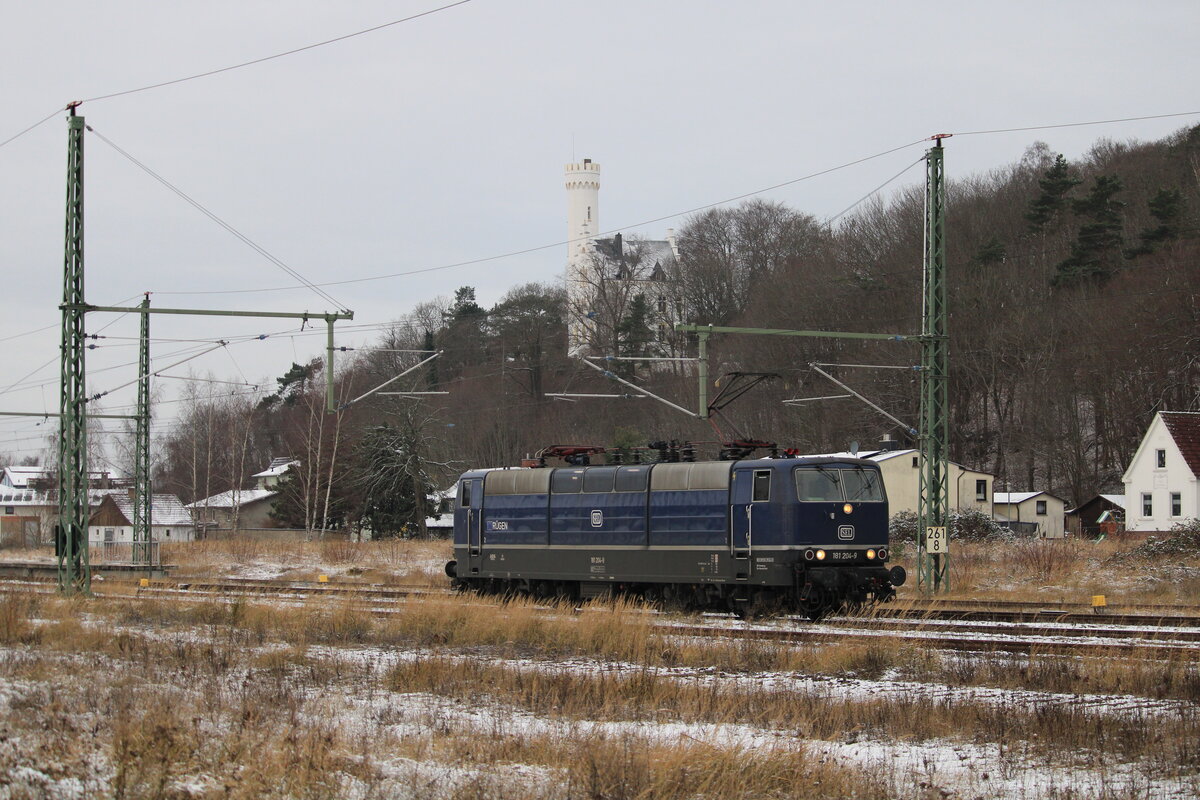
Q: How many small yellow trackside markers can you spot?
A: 3